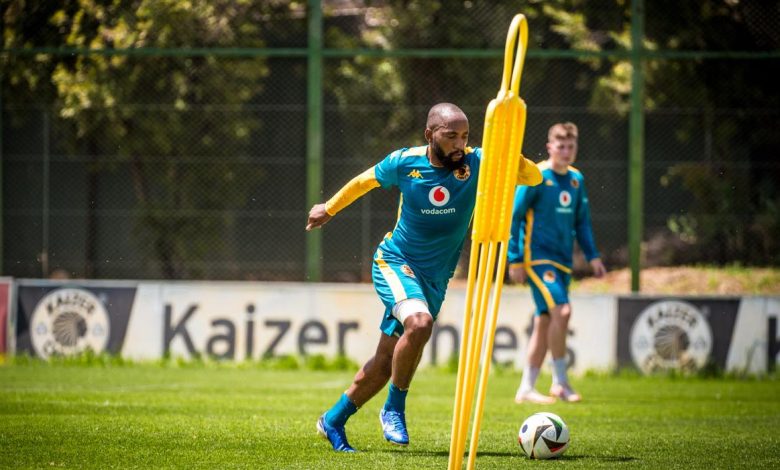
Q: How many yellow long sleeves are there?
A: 2